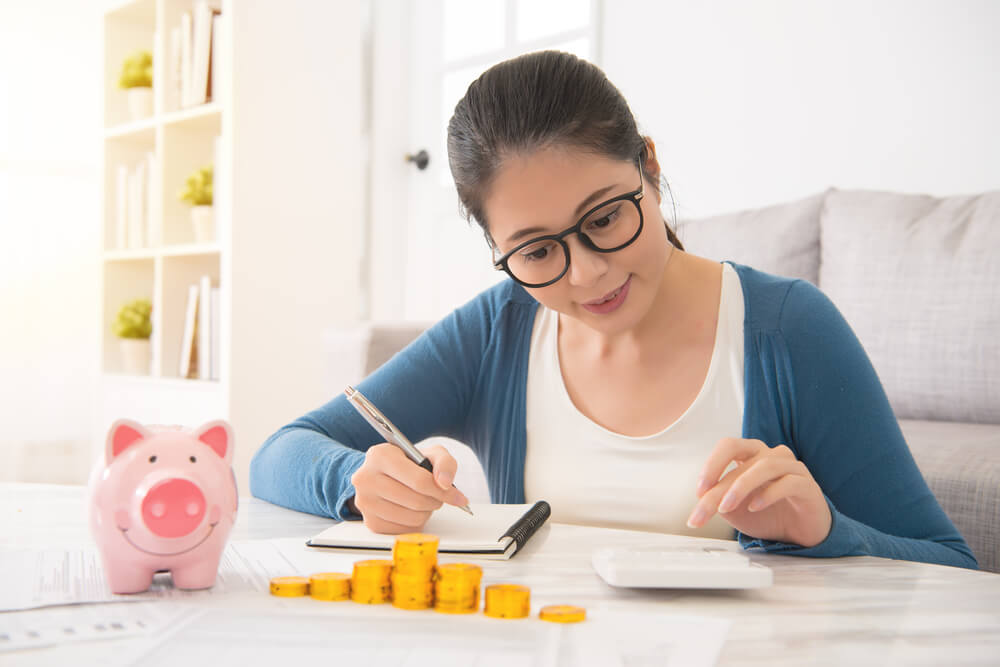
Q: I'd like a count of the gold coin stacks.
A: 7